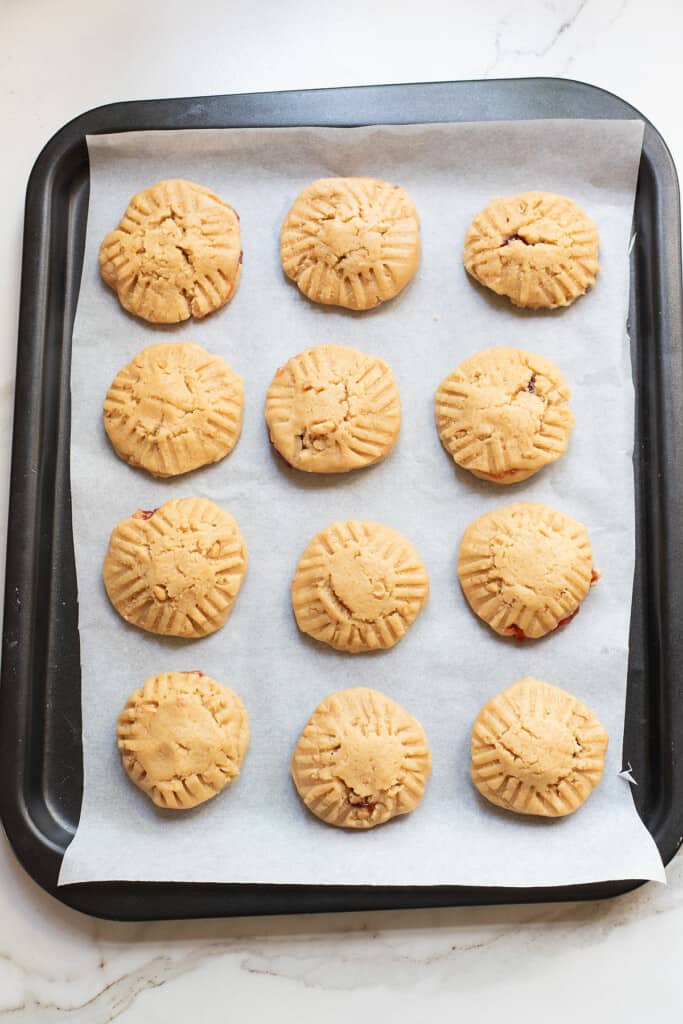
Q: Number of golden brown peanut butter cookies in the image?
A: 12